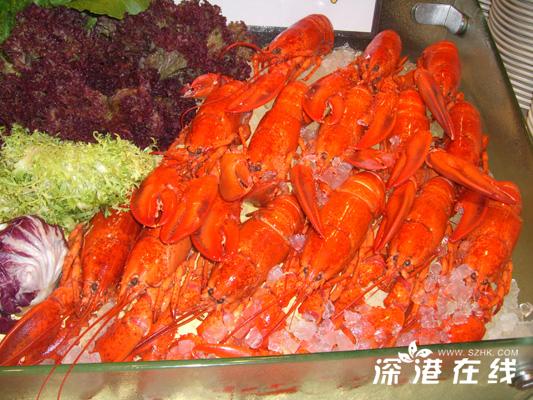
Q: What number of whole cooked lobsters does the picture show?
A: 14